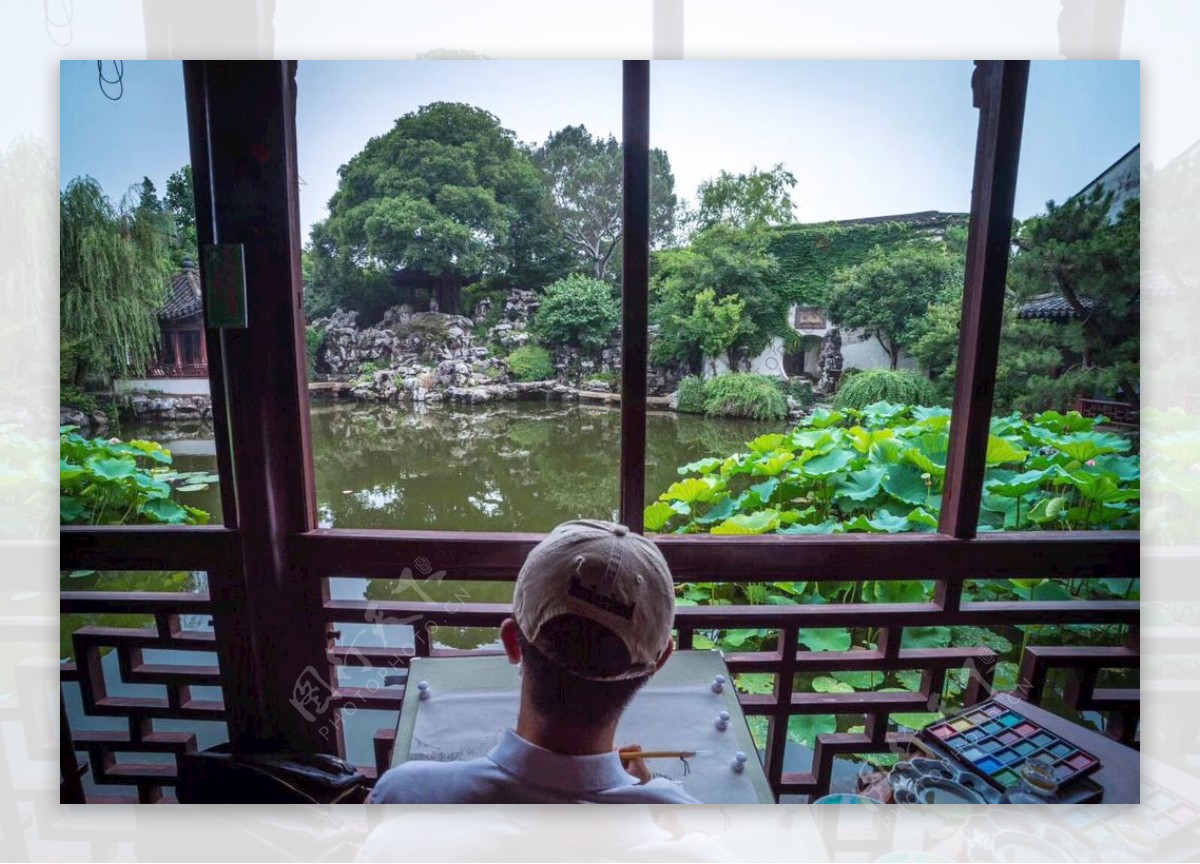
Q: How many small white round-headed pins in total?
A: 4